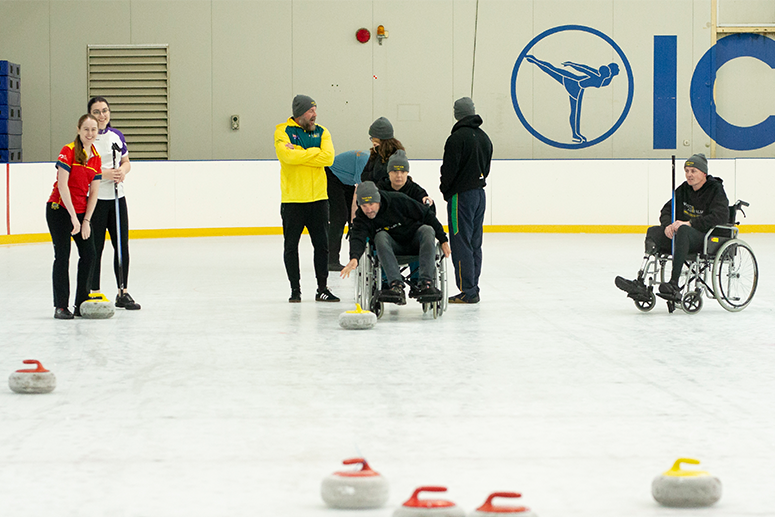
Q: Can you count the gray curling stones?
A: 7